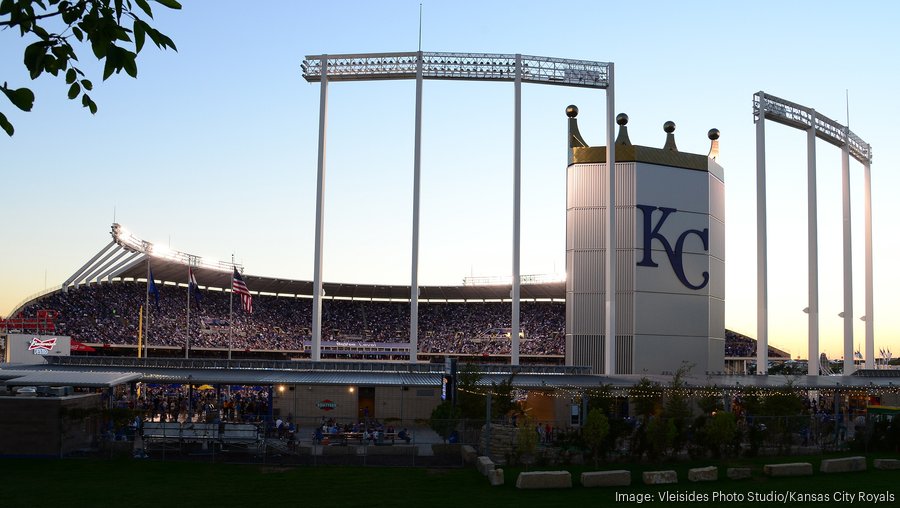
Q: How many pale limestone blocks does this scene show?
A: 11